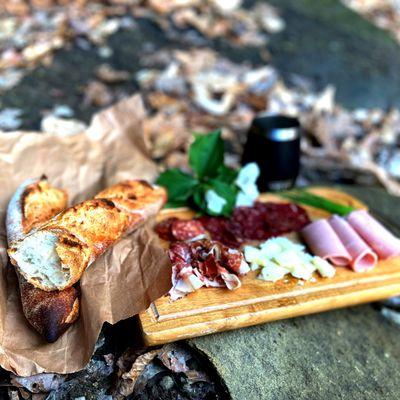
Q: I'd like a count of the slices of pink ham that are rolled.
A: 3